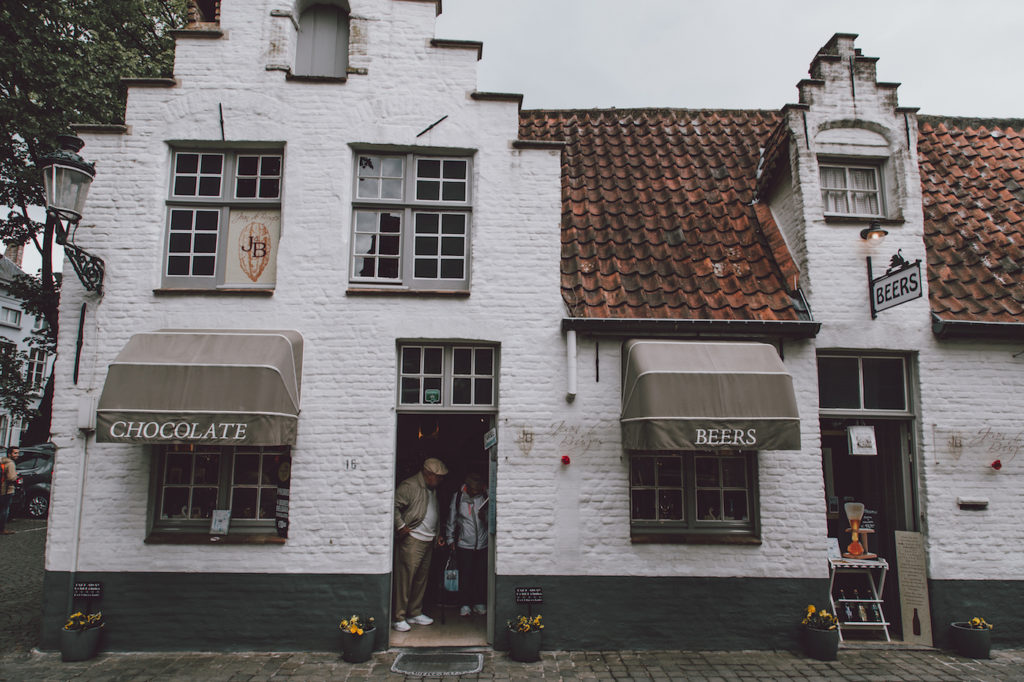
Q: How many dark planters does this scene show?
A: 5